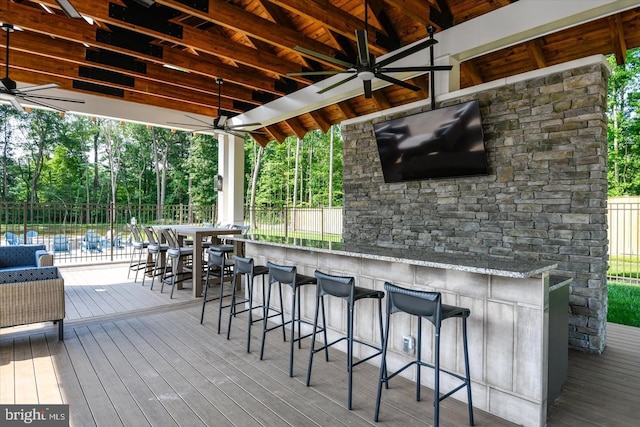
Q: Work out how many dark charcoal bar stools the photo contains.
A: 5